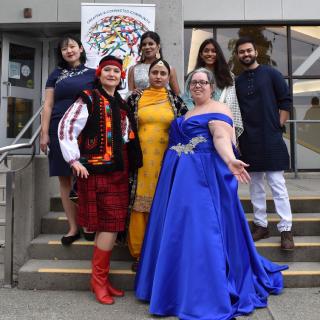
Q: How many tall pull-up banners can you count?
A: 1